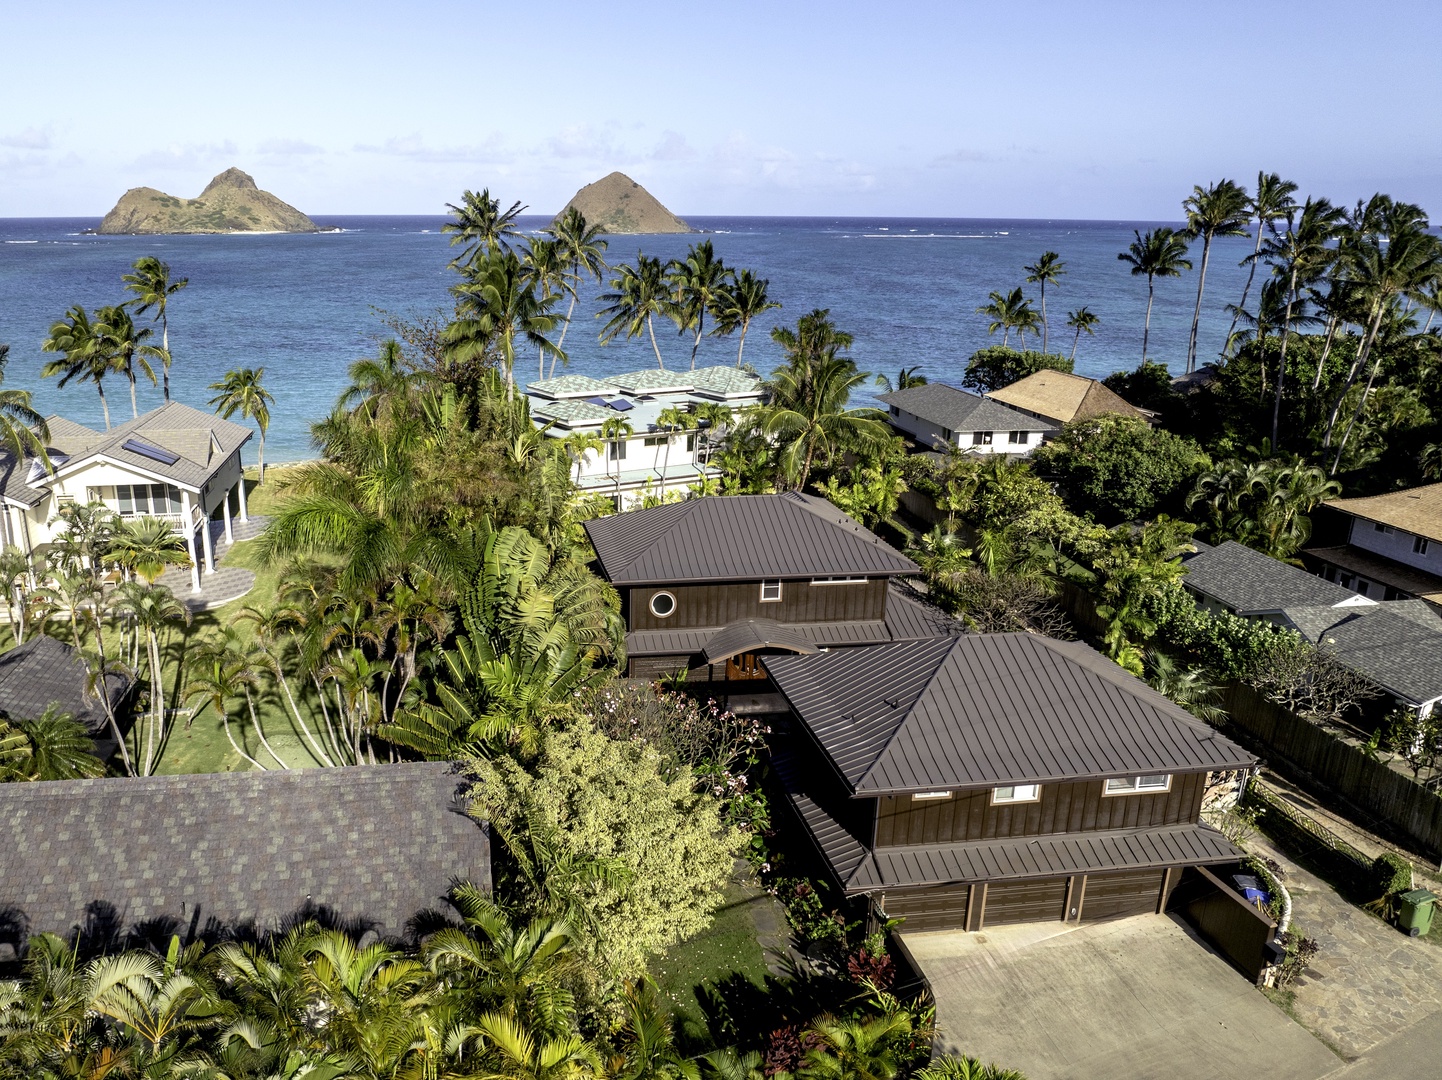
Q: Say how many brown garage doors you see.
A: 3